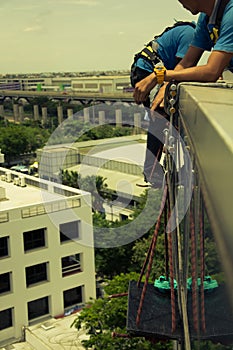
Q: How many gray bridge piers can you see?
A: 11